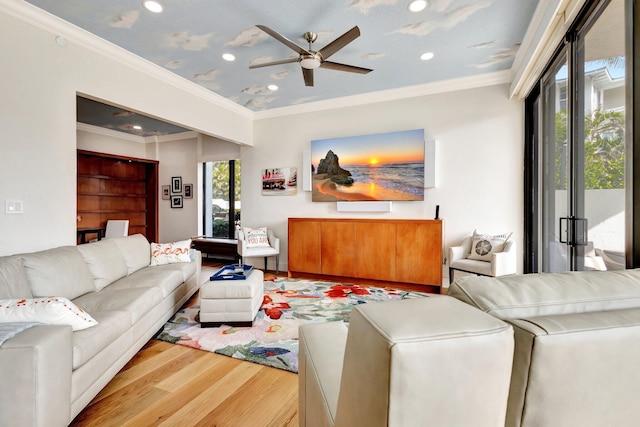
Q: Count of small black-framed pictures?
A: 4